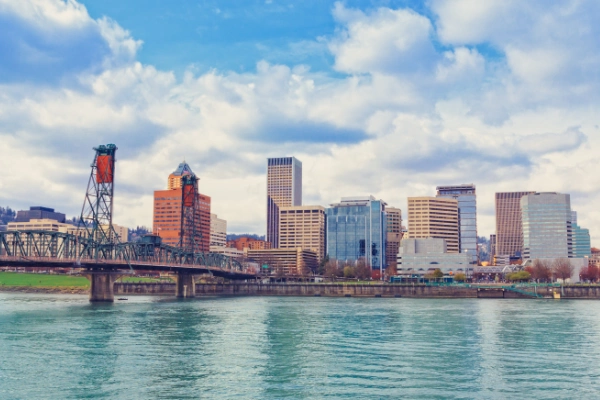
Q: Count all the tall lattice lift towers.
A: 2